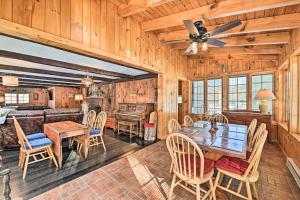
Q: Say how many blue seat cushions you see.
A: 3